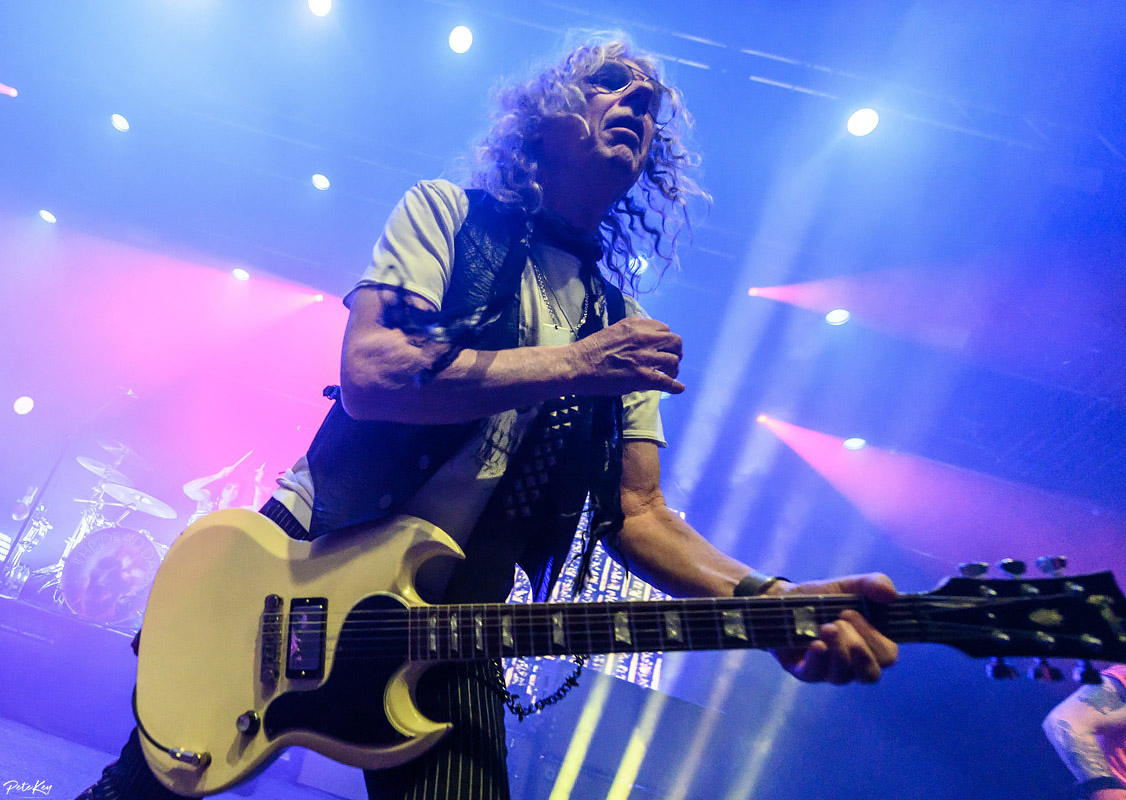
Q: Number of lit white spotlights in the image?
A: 11